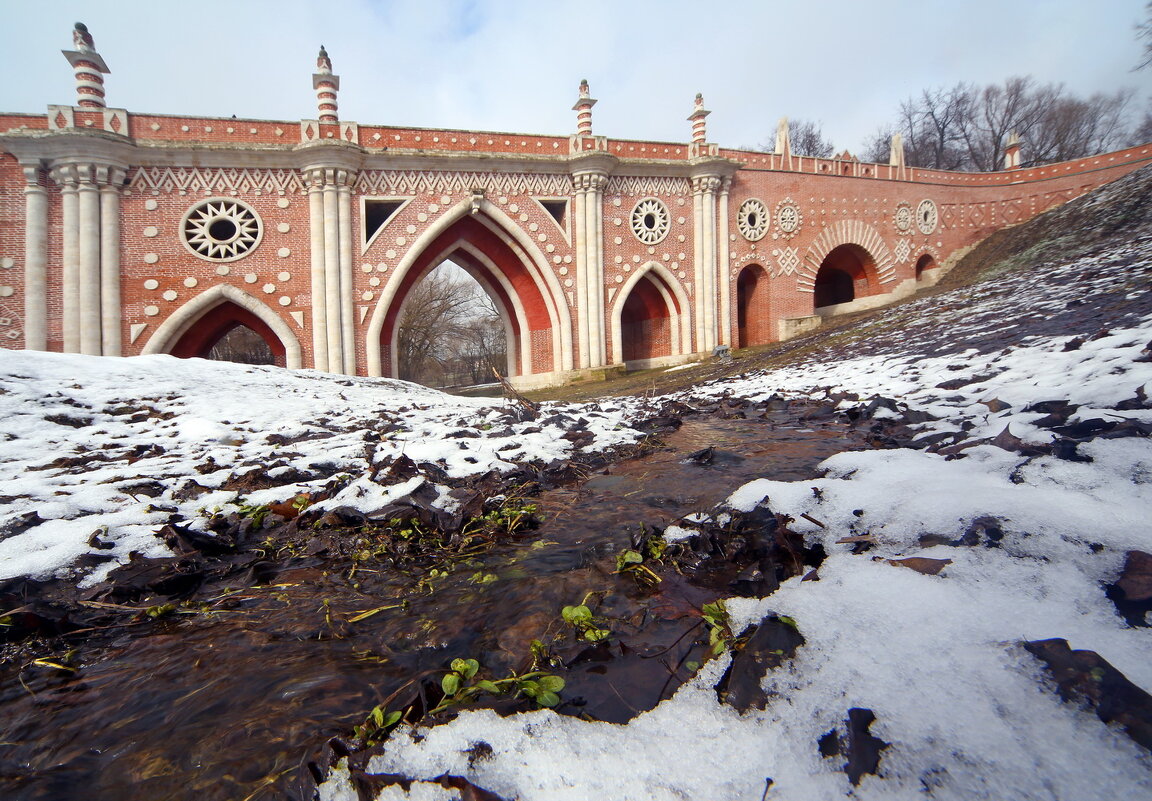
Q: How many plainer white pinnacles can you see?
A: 2